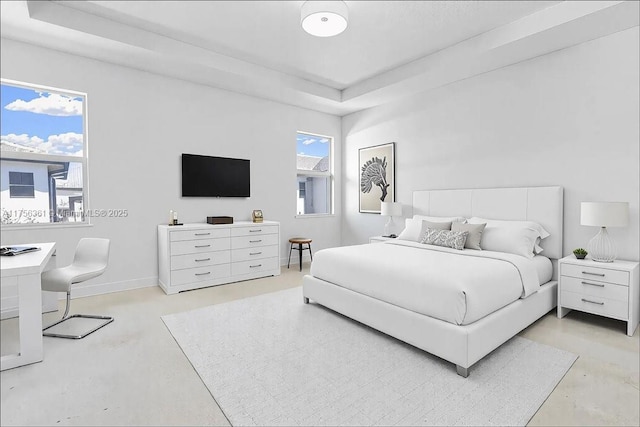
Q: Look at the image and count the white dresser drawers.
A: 8